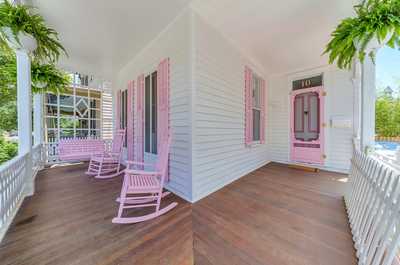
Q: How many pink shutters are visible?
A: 6